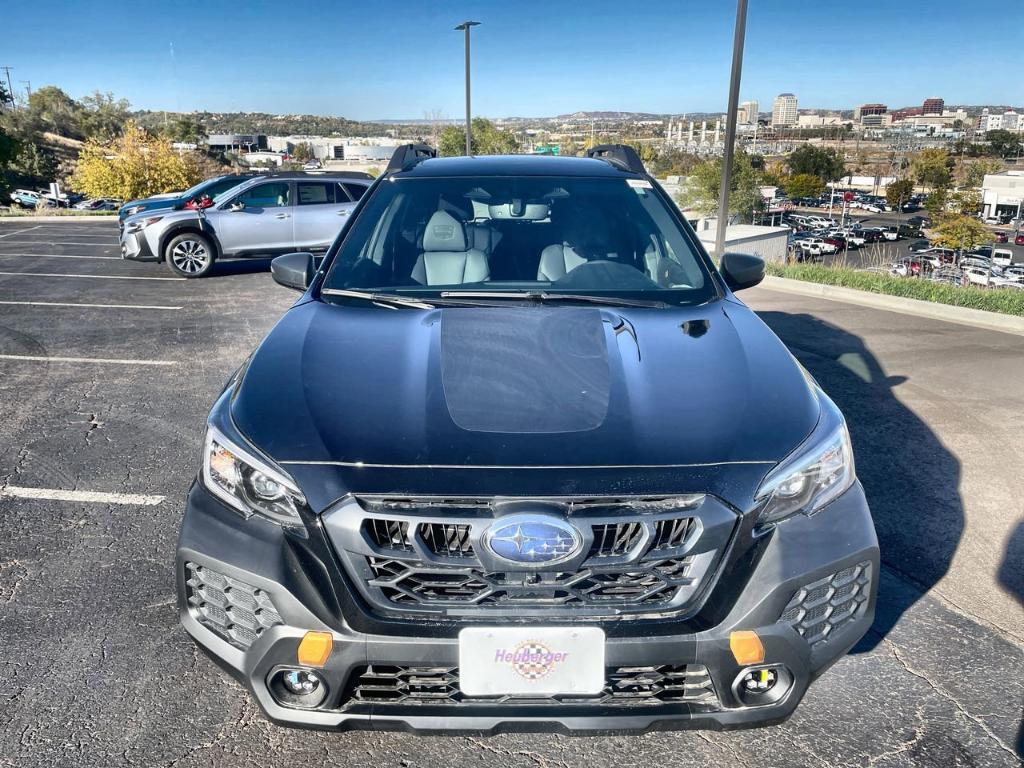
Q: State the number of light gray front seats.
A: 2